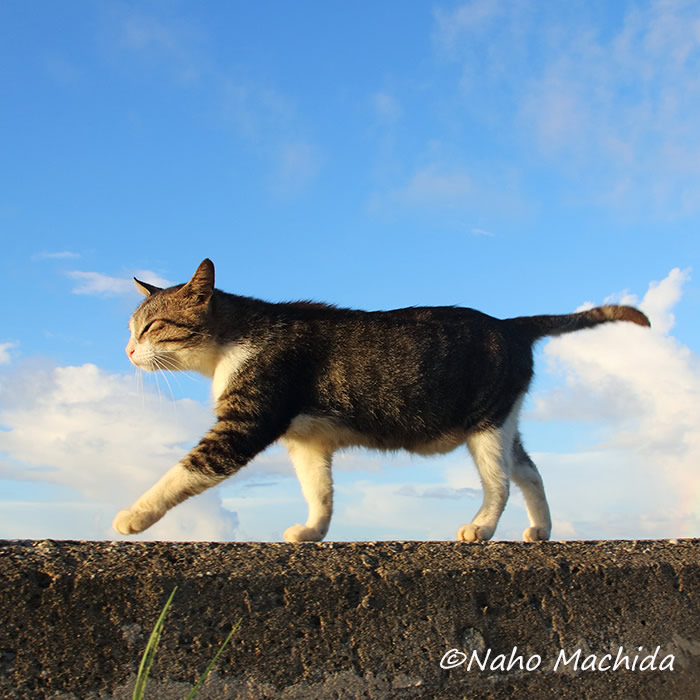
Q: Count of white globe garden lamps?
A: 0